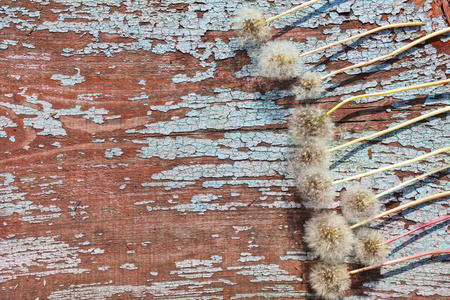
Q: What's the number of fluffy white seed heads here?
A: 10